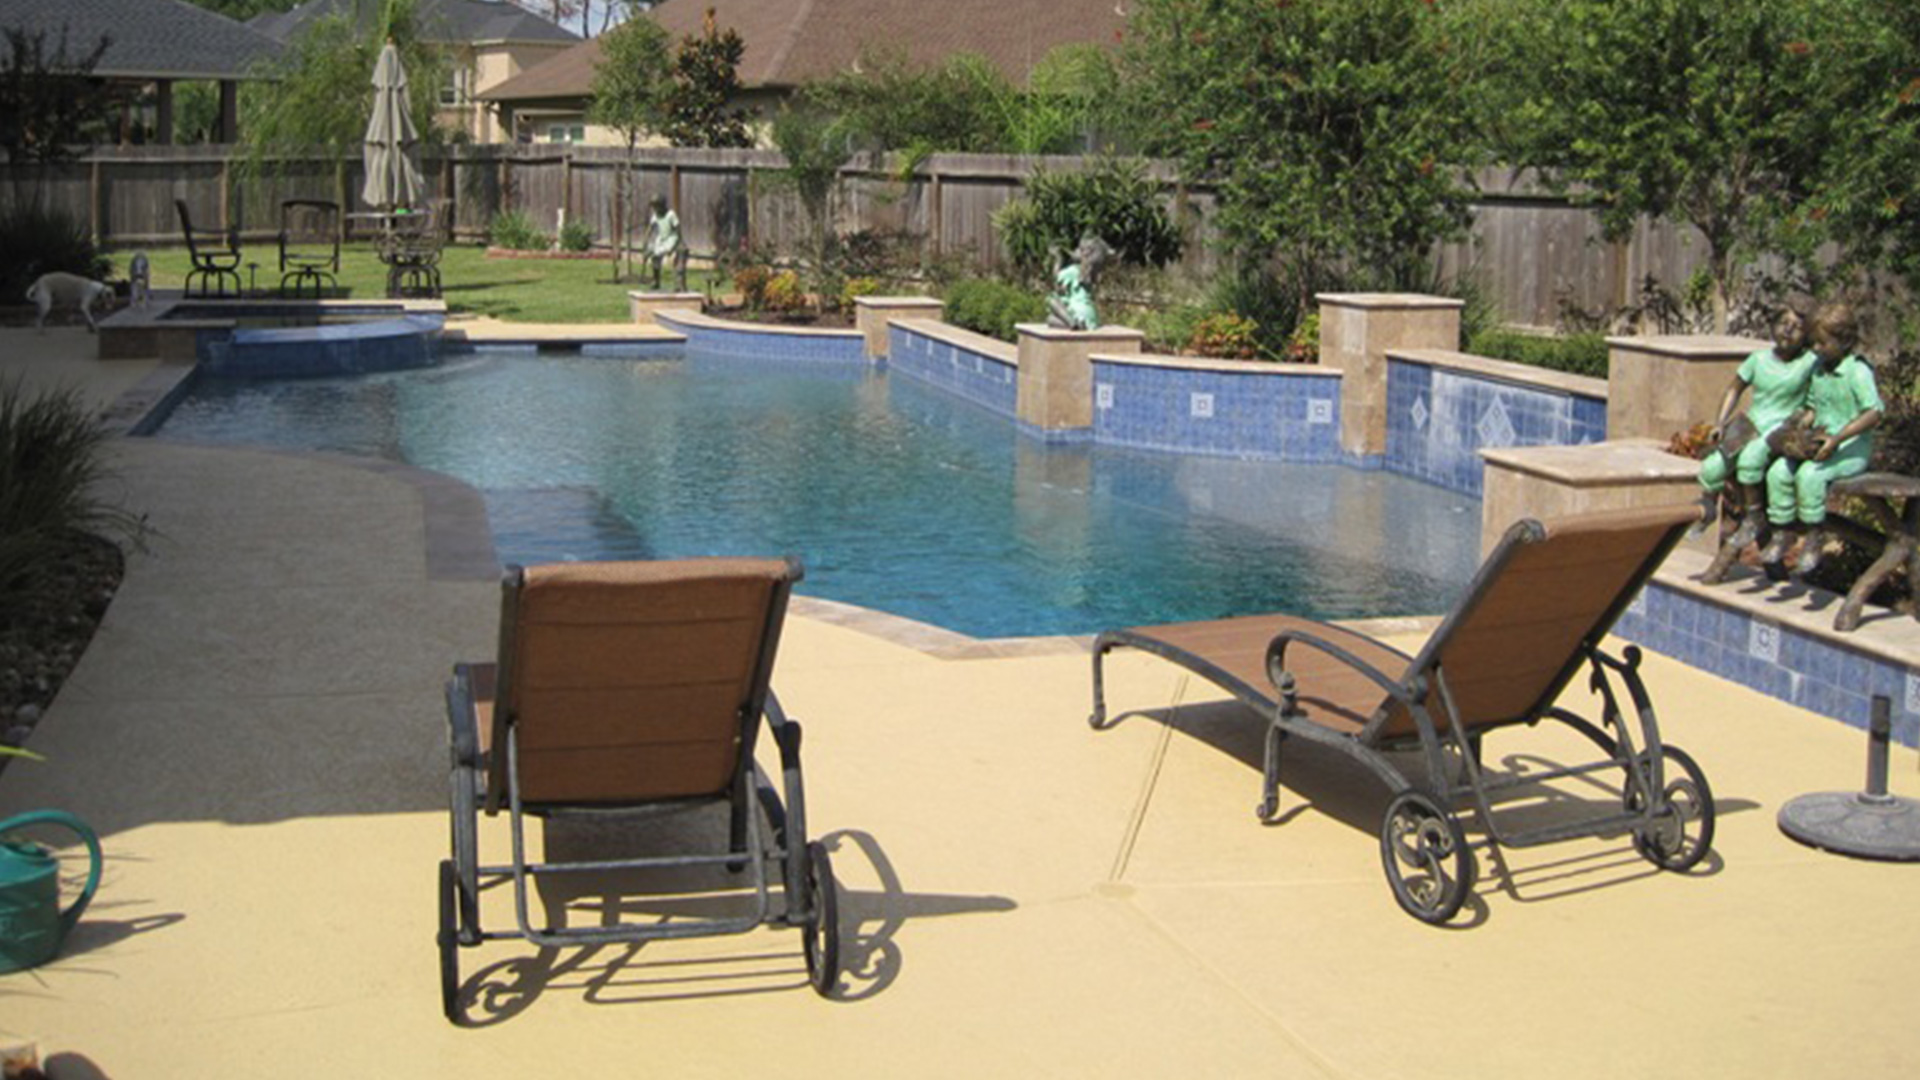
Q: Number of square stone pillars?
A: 6